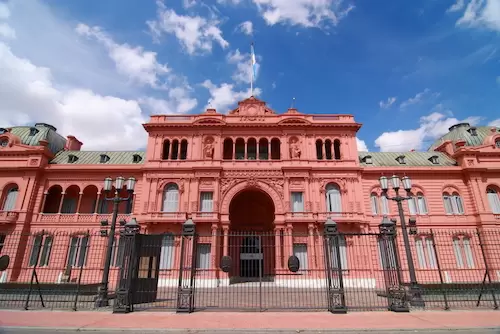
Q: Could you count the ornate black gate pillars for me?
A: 4